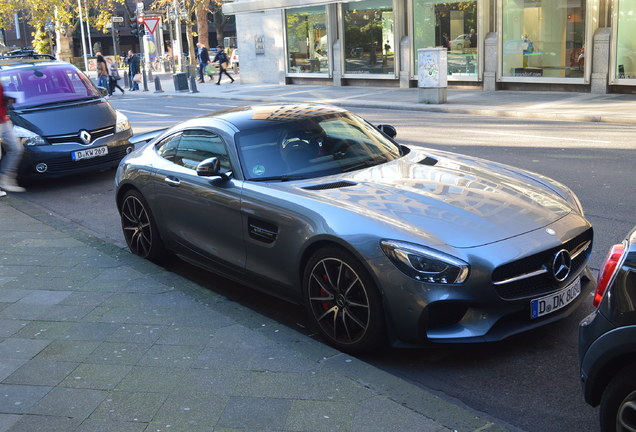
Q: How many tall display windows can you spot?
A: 5